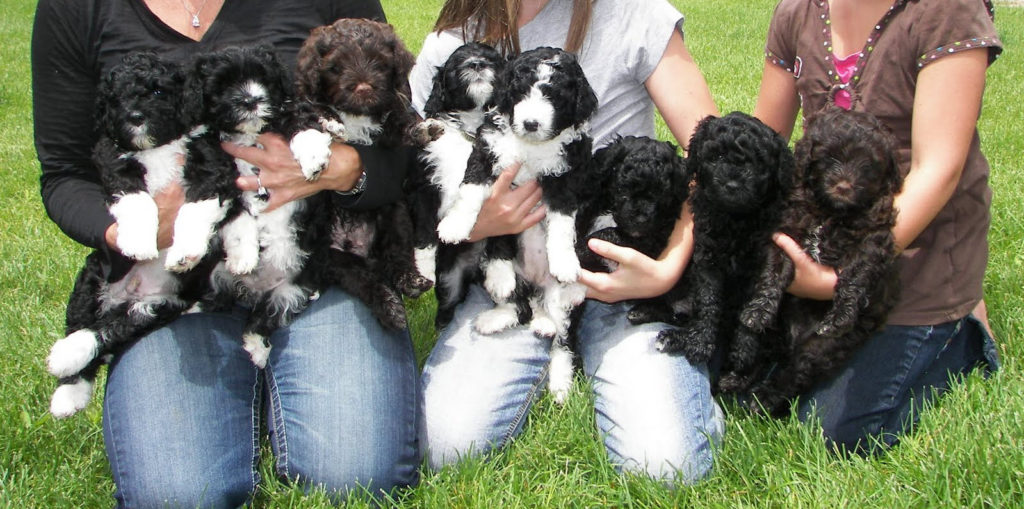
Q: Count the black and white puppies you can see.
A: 4